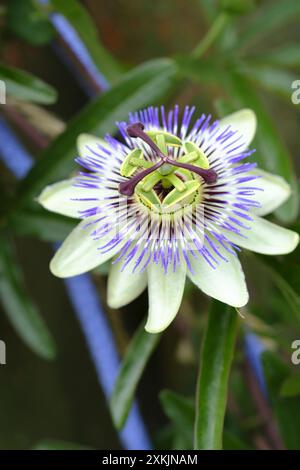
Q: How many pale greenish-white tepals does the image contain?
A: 9